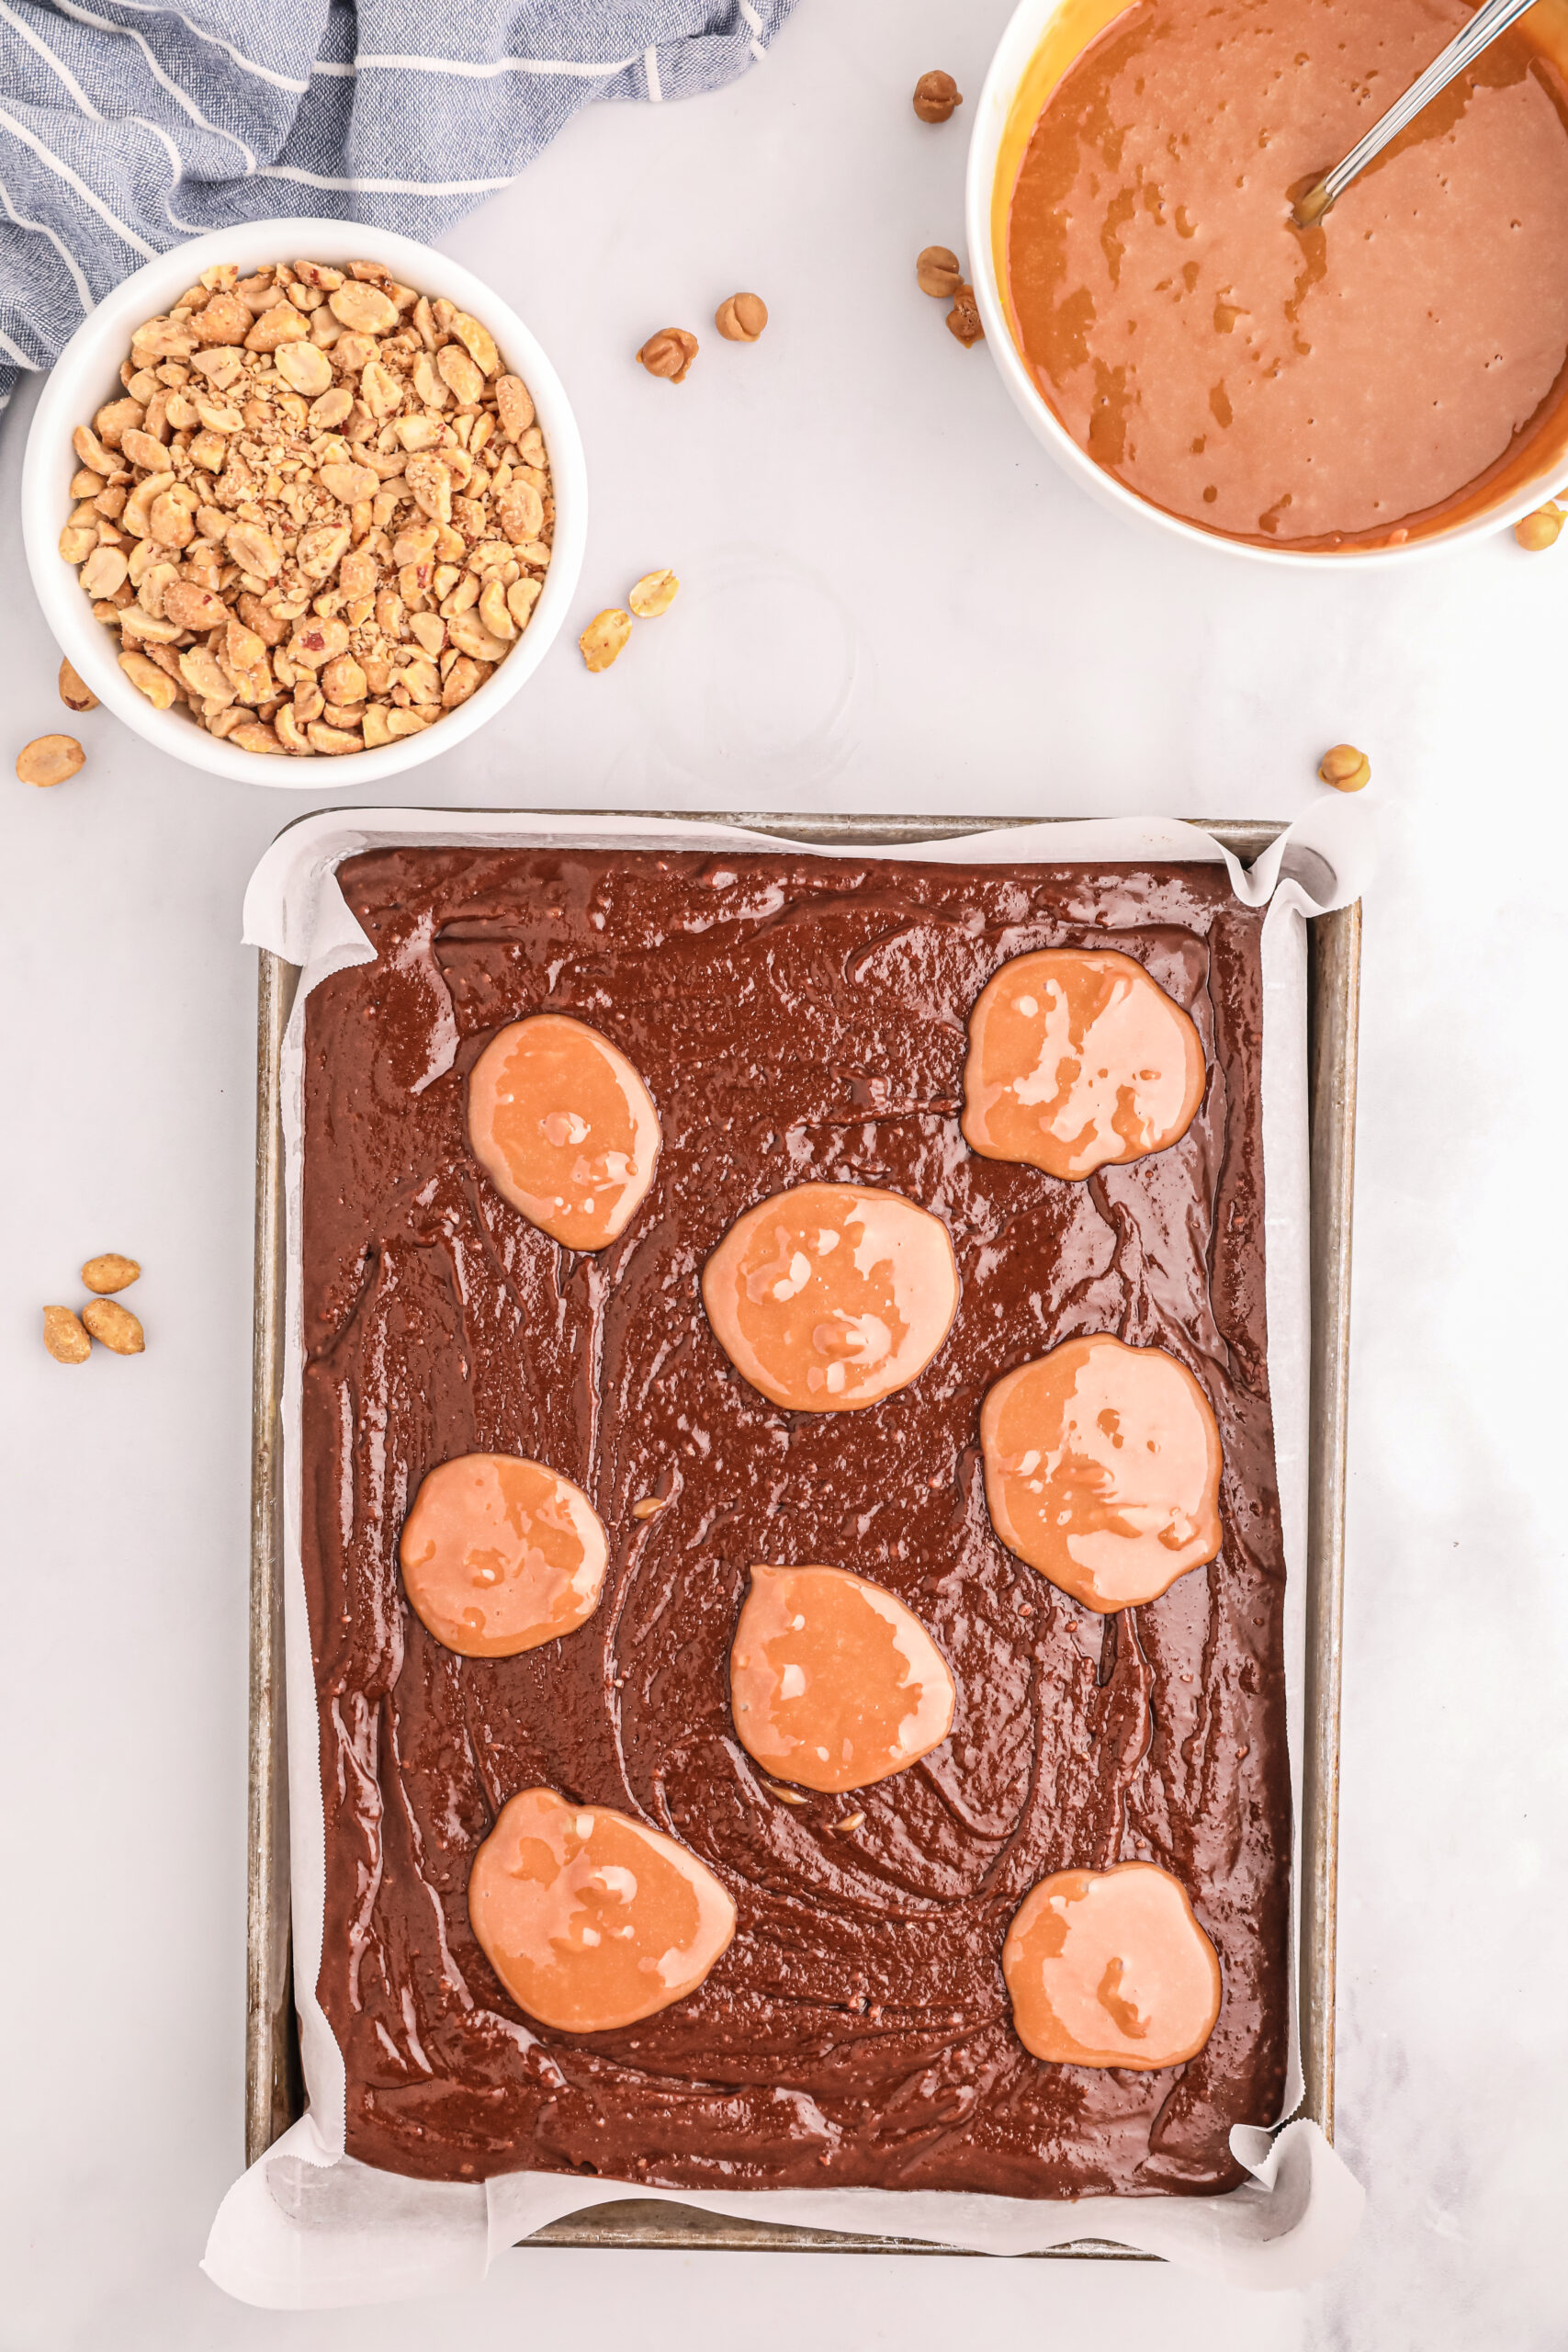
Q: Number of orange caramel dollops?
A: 8